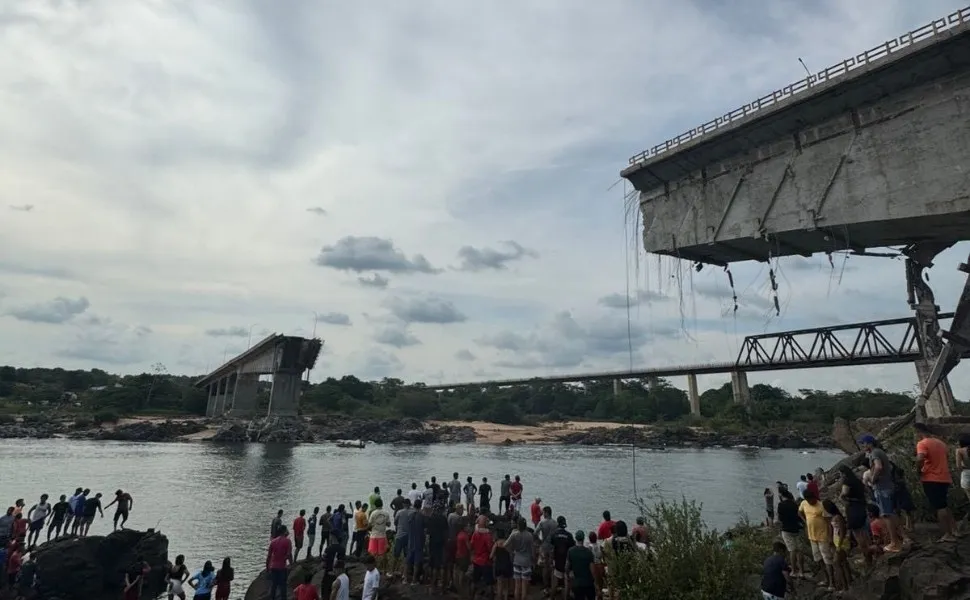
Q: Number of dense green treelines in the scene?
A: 1